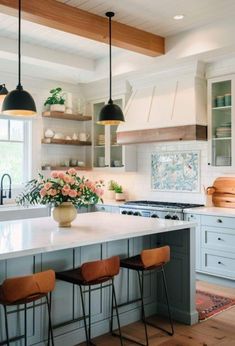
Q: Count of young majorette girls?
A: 0